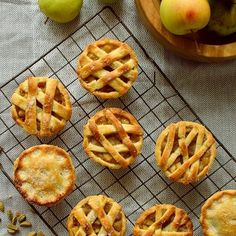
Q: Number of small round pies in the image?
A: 8